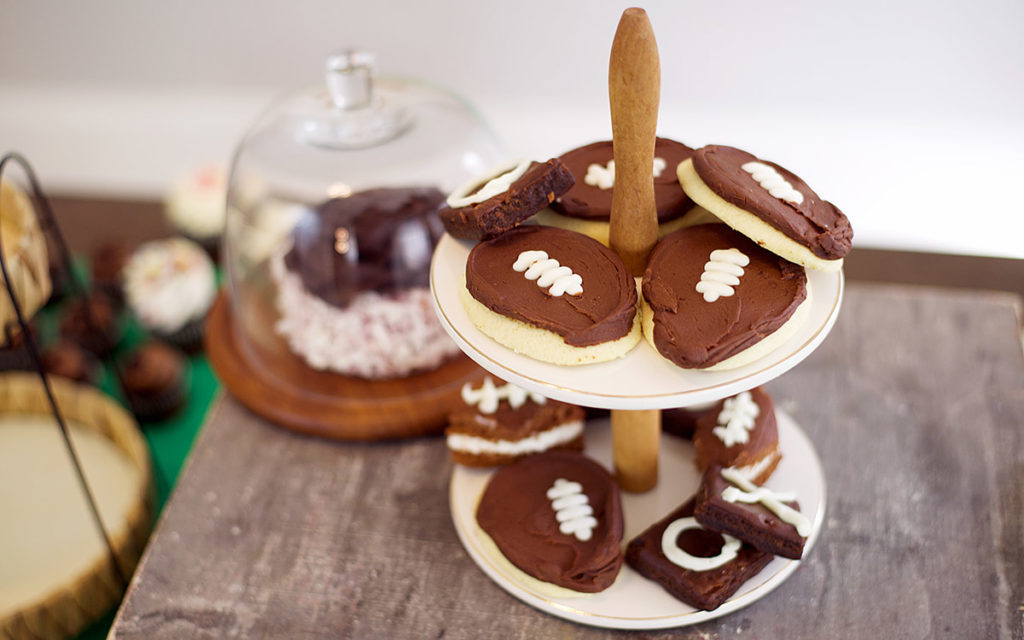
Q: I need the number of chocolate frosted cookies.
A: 5